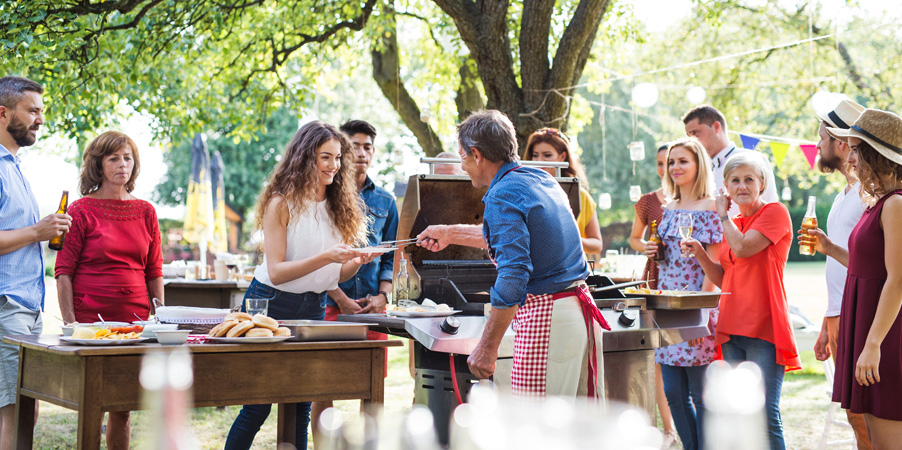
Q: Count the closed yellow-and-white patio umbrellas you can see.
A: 2